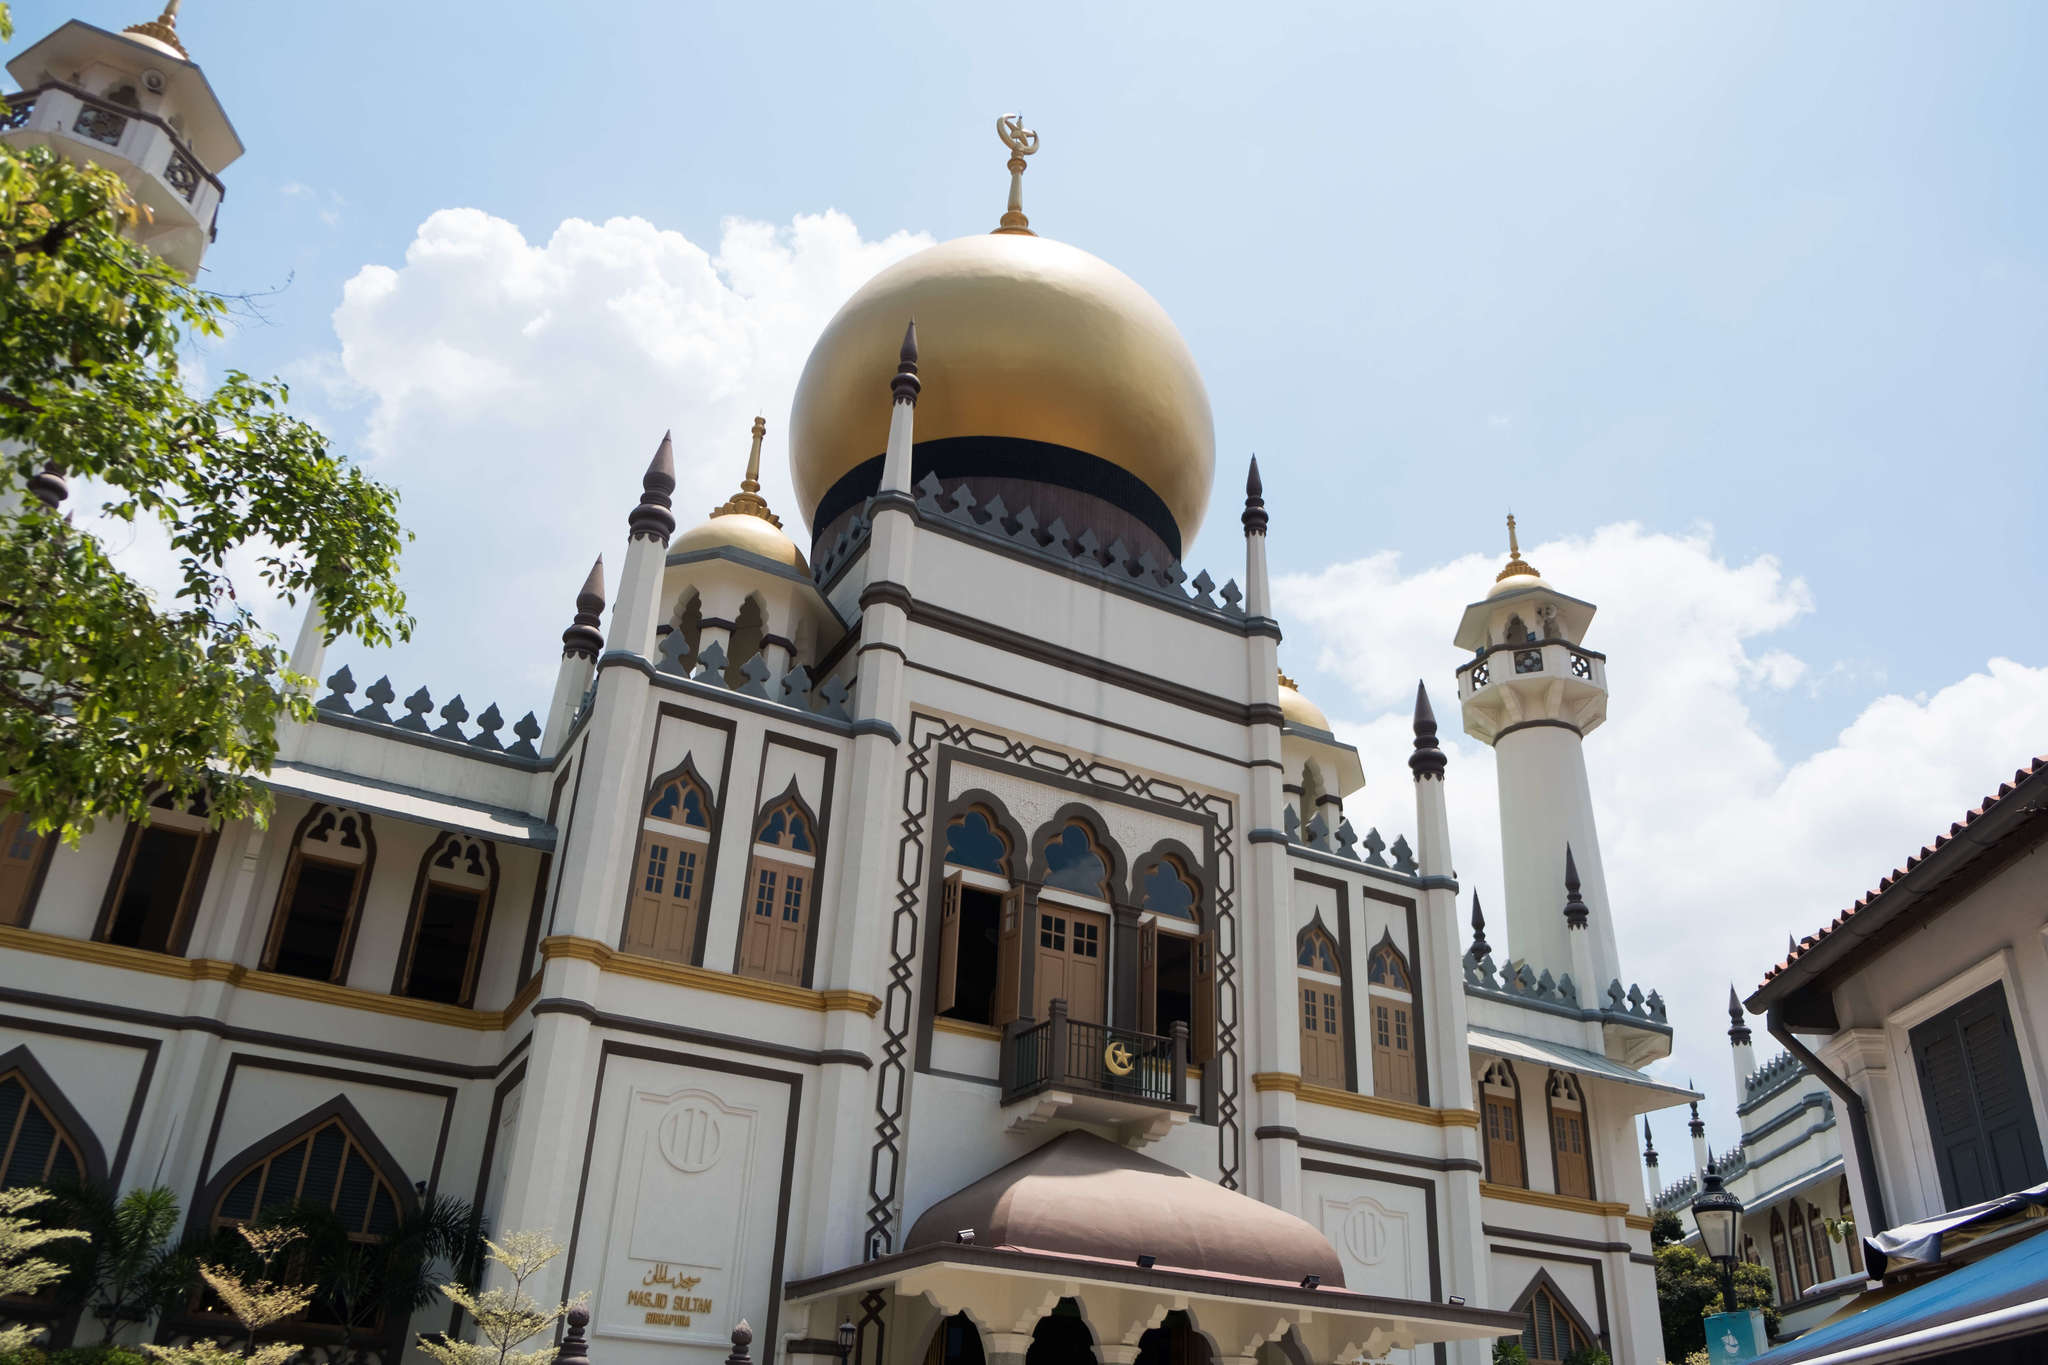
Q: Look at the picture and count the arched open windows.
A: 5